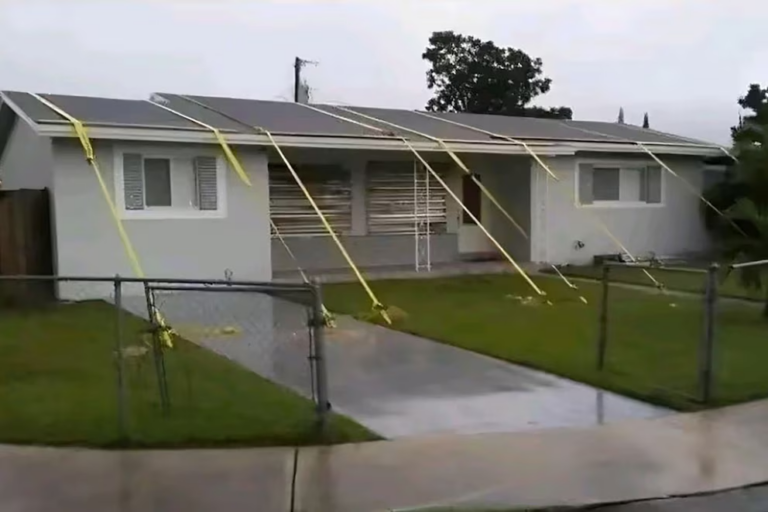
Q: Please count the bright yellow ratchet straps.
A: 8